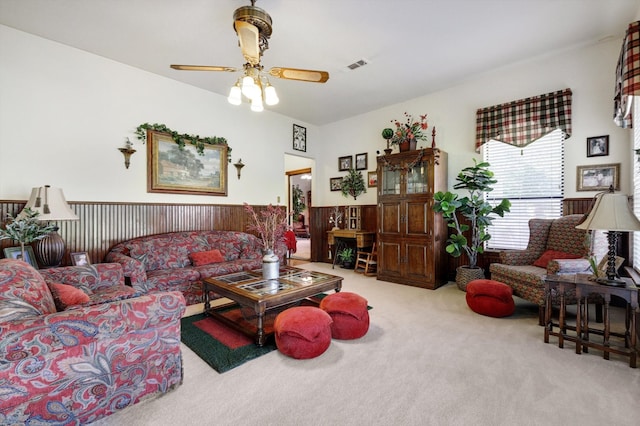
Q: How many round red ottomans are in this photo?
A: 3